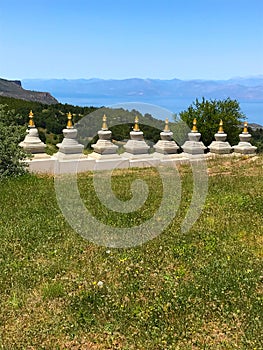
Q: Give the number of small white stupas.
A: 8